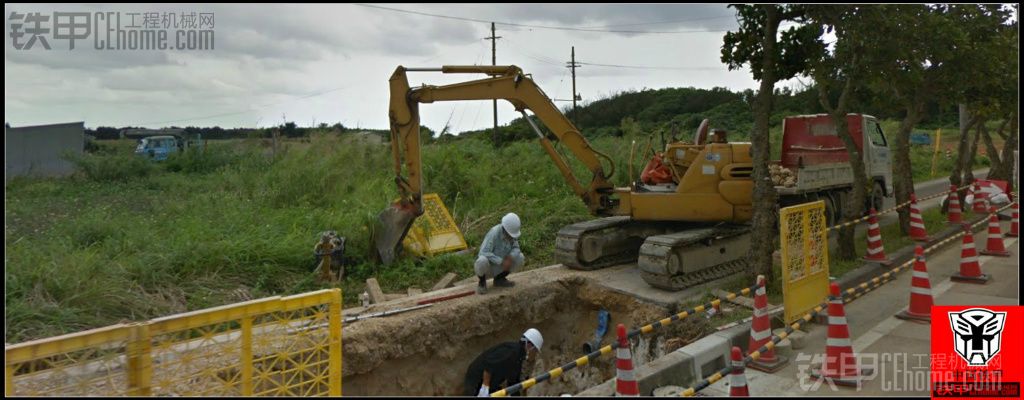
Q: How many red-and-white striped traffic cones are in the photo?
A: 12